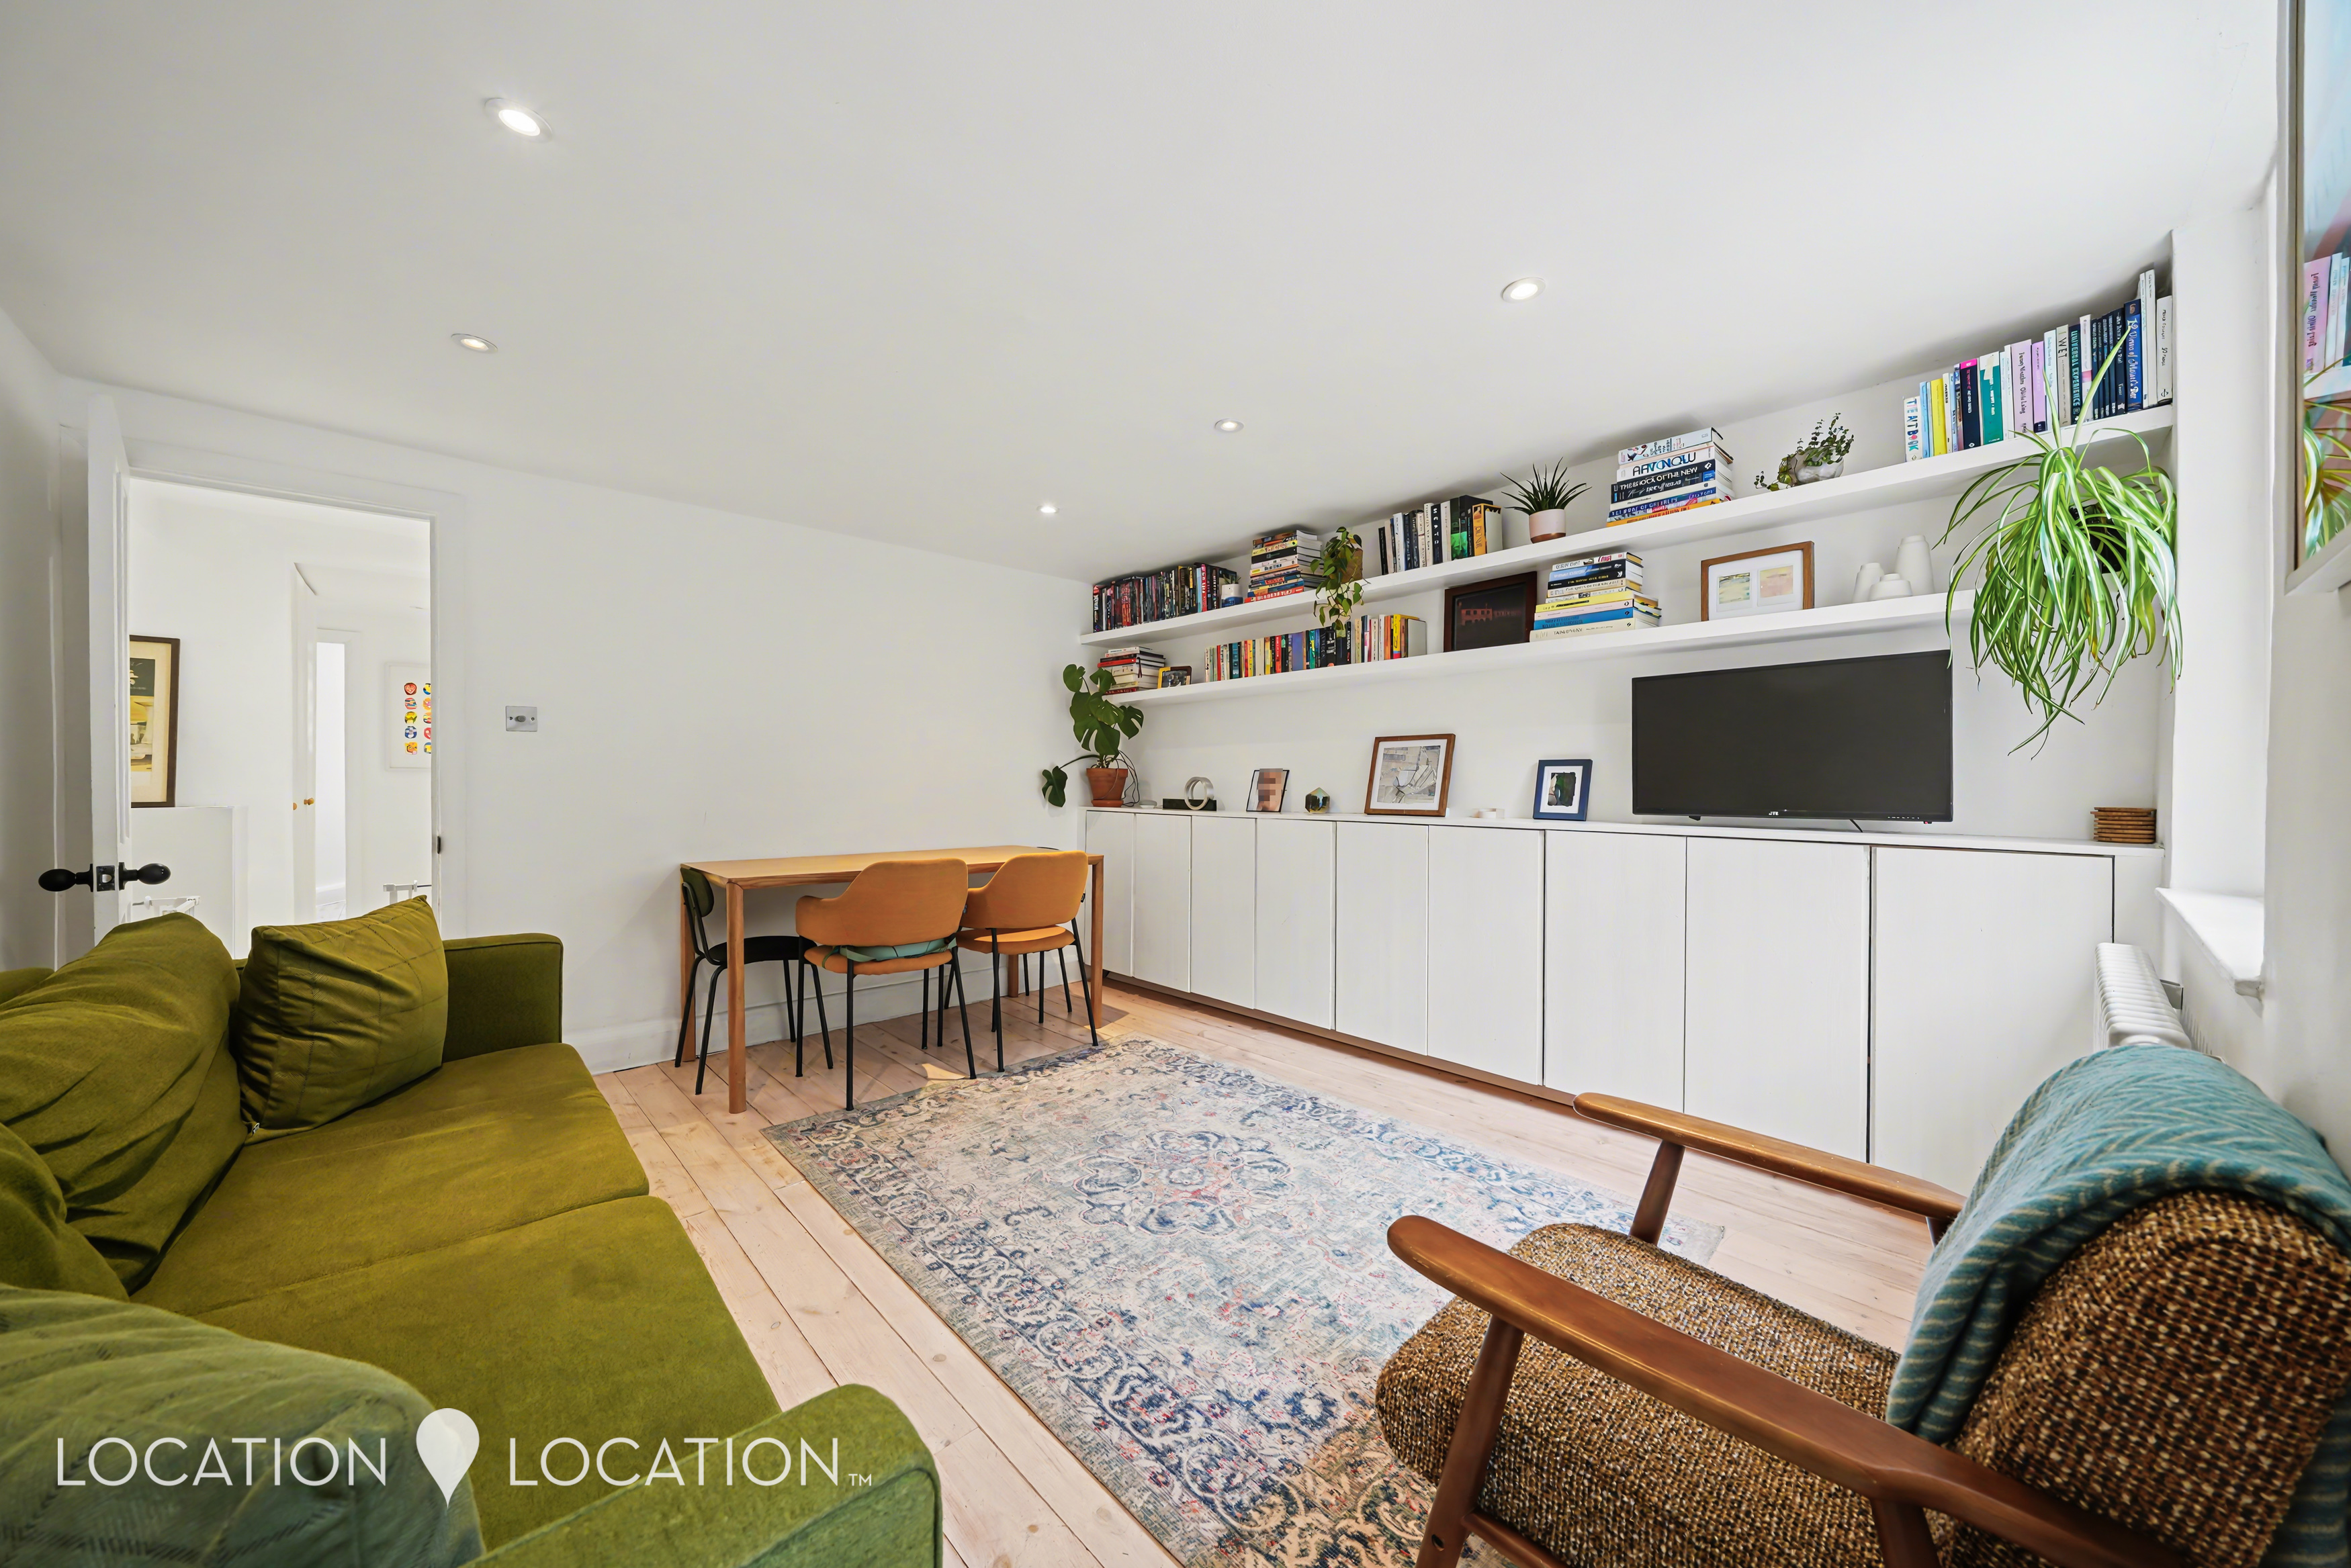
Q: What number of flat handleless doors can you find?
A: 9